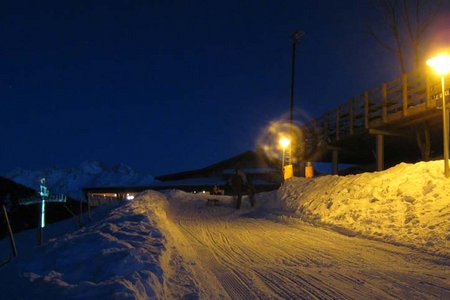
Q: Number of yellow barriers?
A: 2